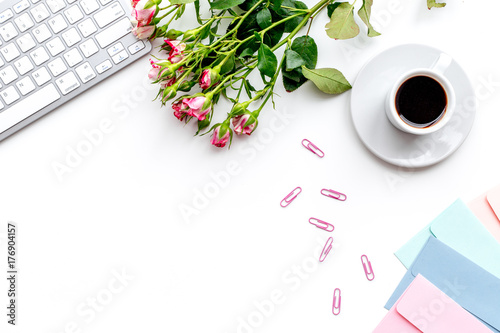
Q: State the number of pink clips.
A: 7